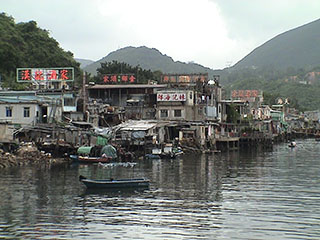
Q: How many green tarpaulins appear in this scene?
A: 3